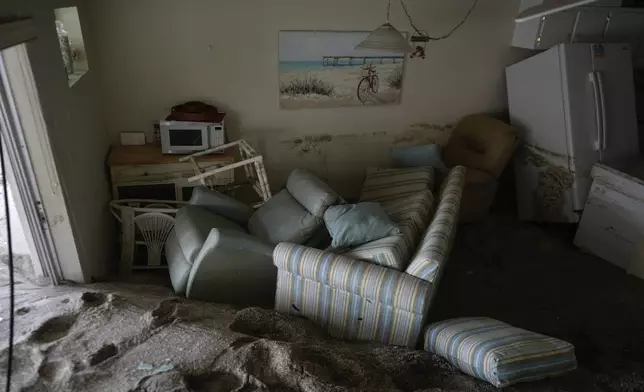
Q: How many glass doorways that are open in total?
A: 1